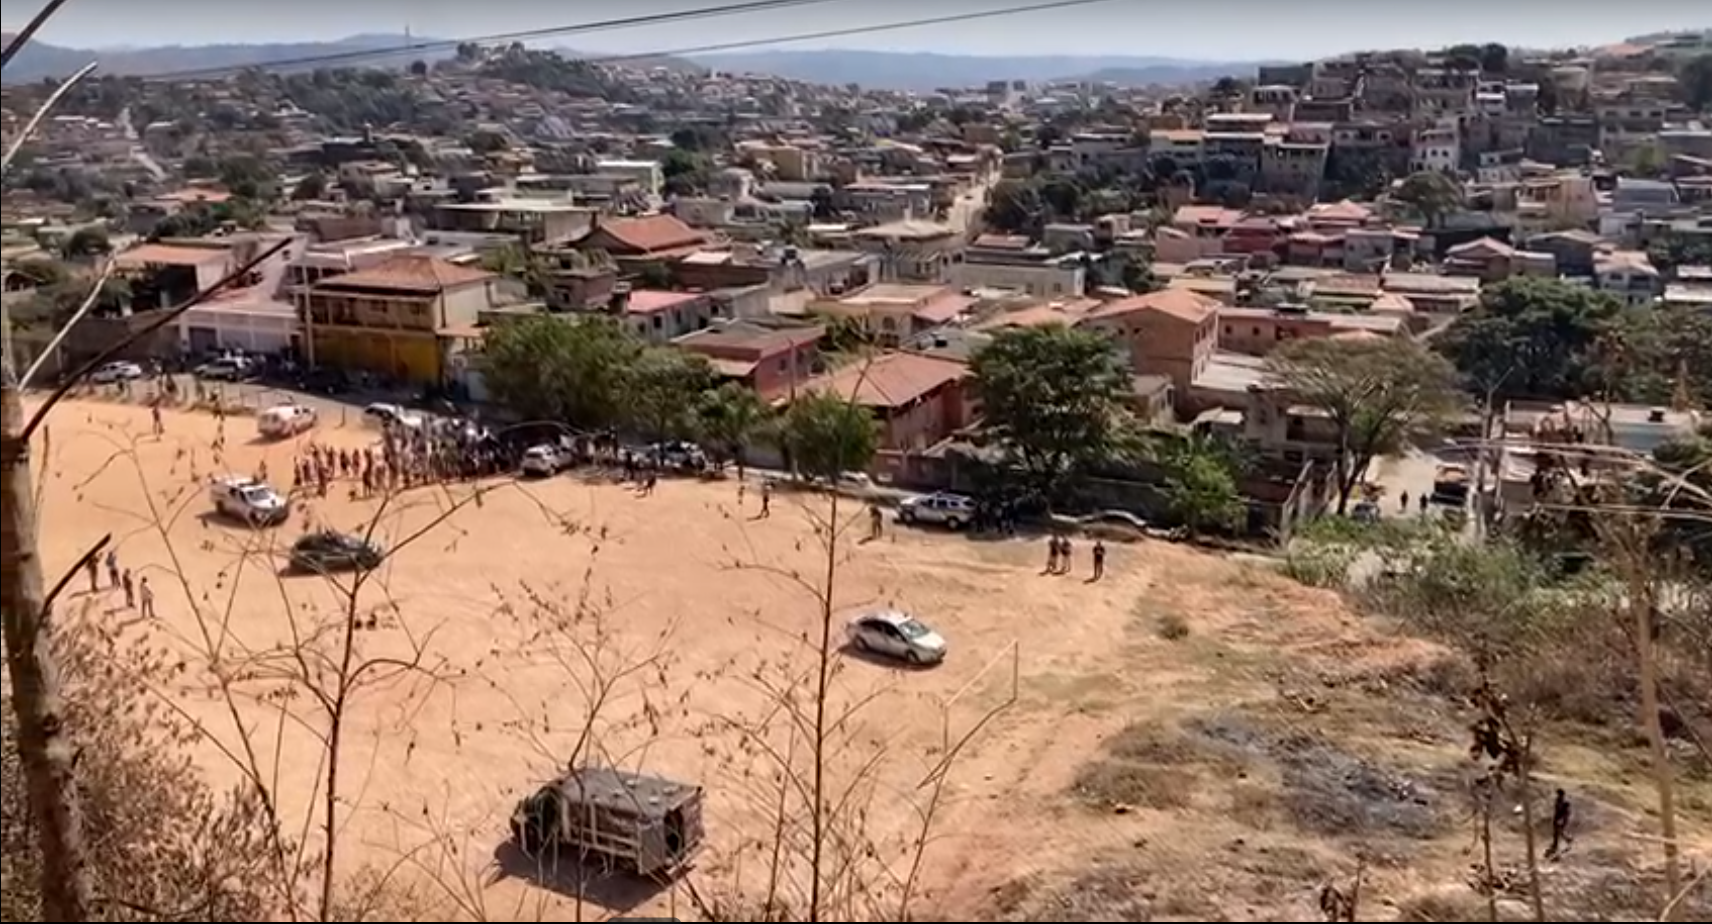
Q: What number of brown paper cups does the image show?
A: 0